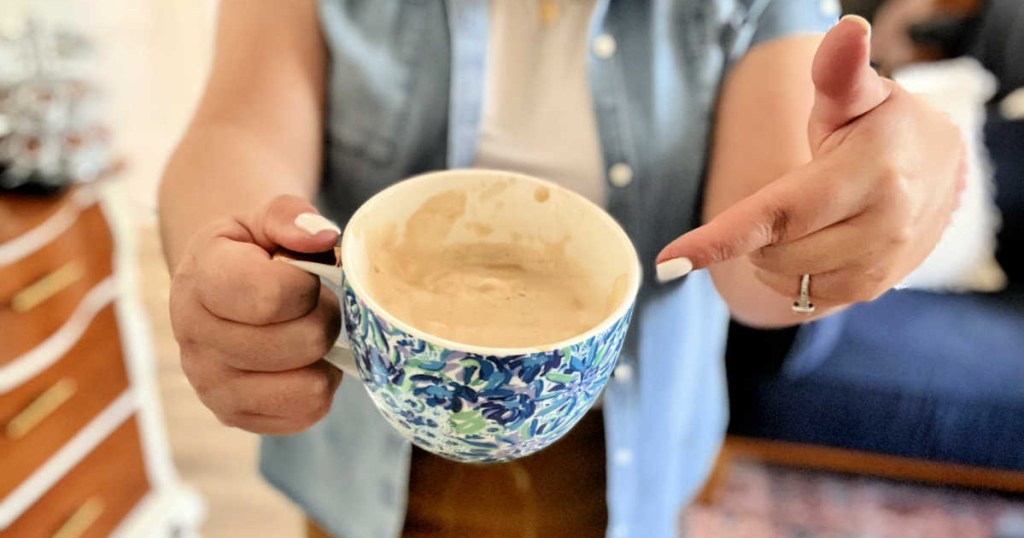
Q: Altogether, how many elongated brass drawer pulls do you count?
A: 3